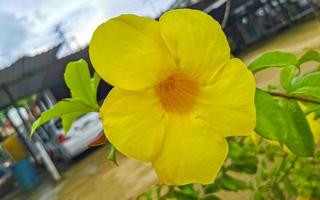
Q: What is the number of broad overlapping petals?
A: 5